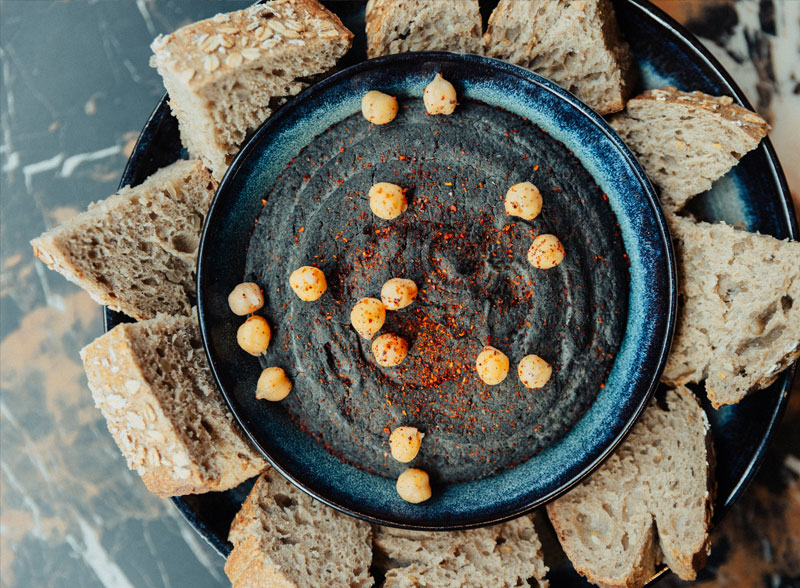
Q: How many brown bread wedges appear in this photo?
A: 10